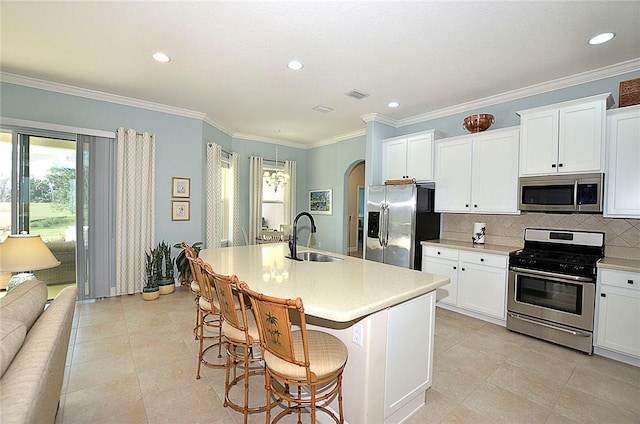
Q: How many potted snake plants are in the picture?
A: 2